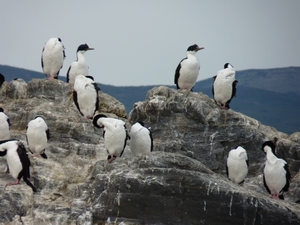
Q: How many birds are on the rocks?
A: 12